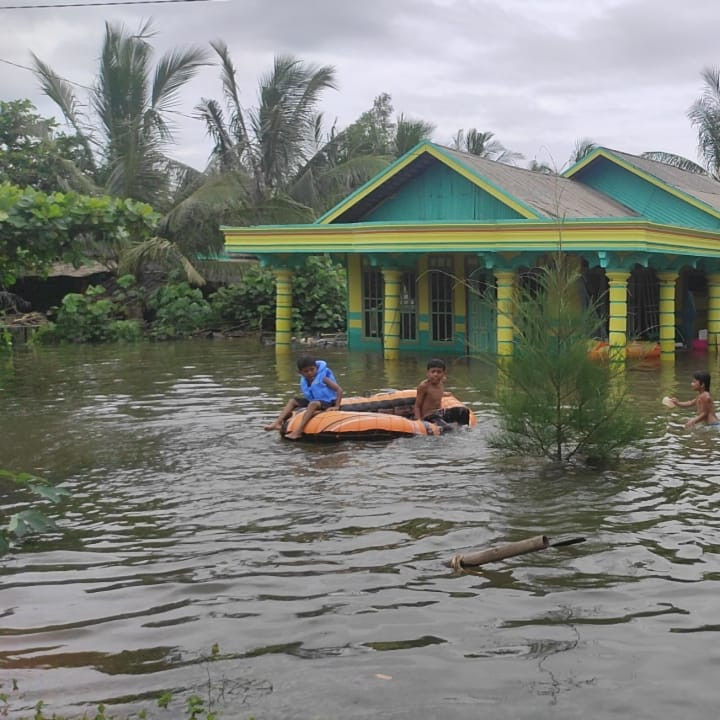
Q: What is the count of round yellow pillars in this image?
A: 6